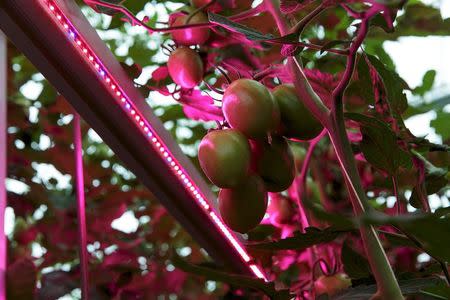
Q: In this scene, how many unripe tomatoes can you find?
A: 5